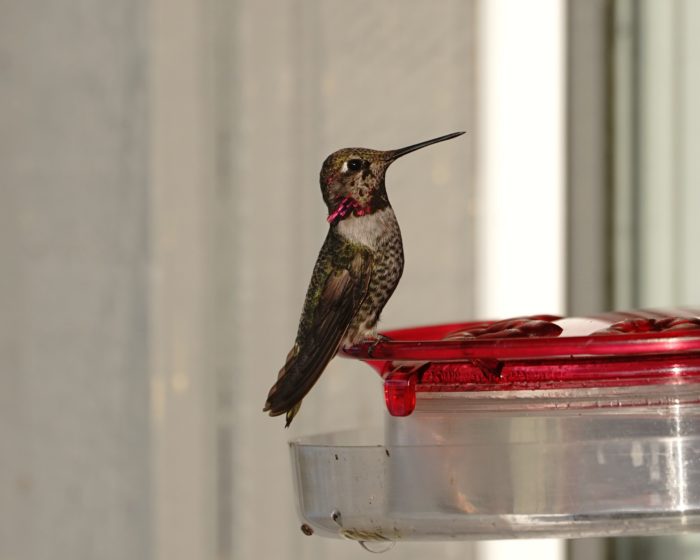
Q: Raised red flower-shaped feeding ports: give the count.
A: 2